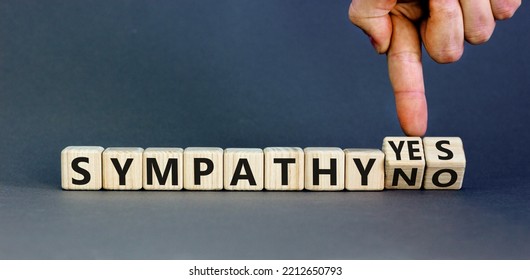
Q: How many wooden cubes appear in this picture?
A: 10